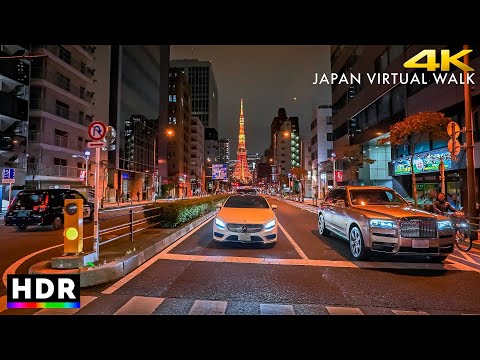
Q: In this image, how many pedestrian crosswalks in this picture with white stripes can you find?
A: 1